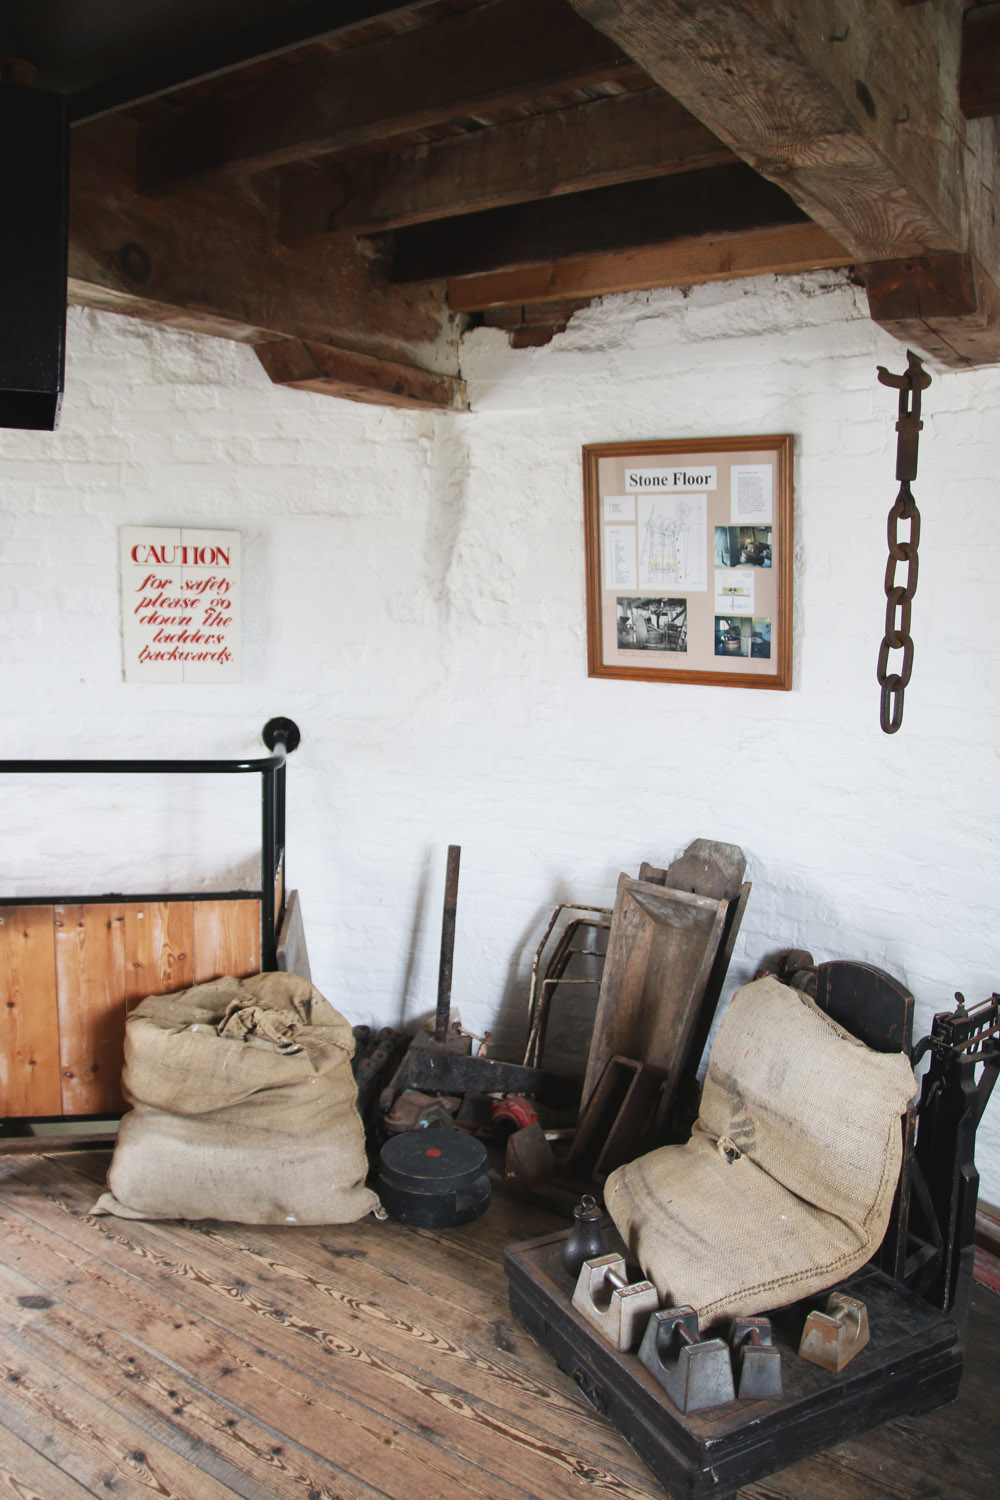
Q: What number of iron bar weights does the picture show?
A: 4